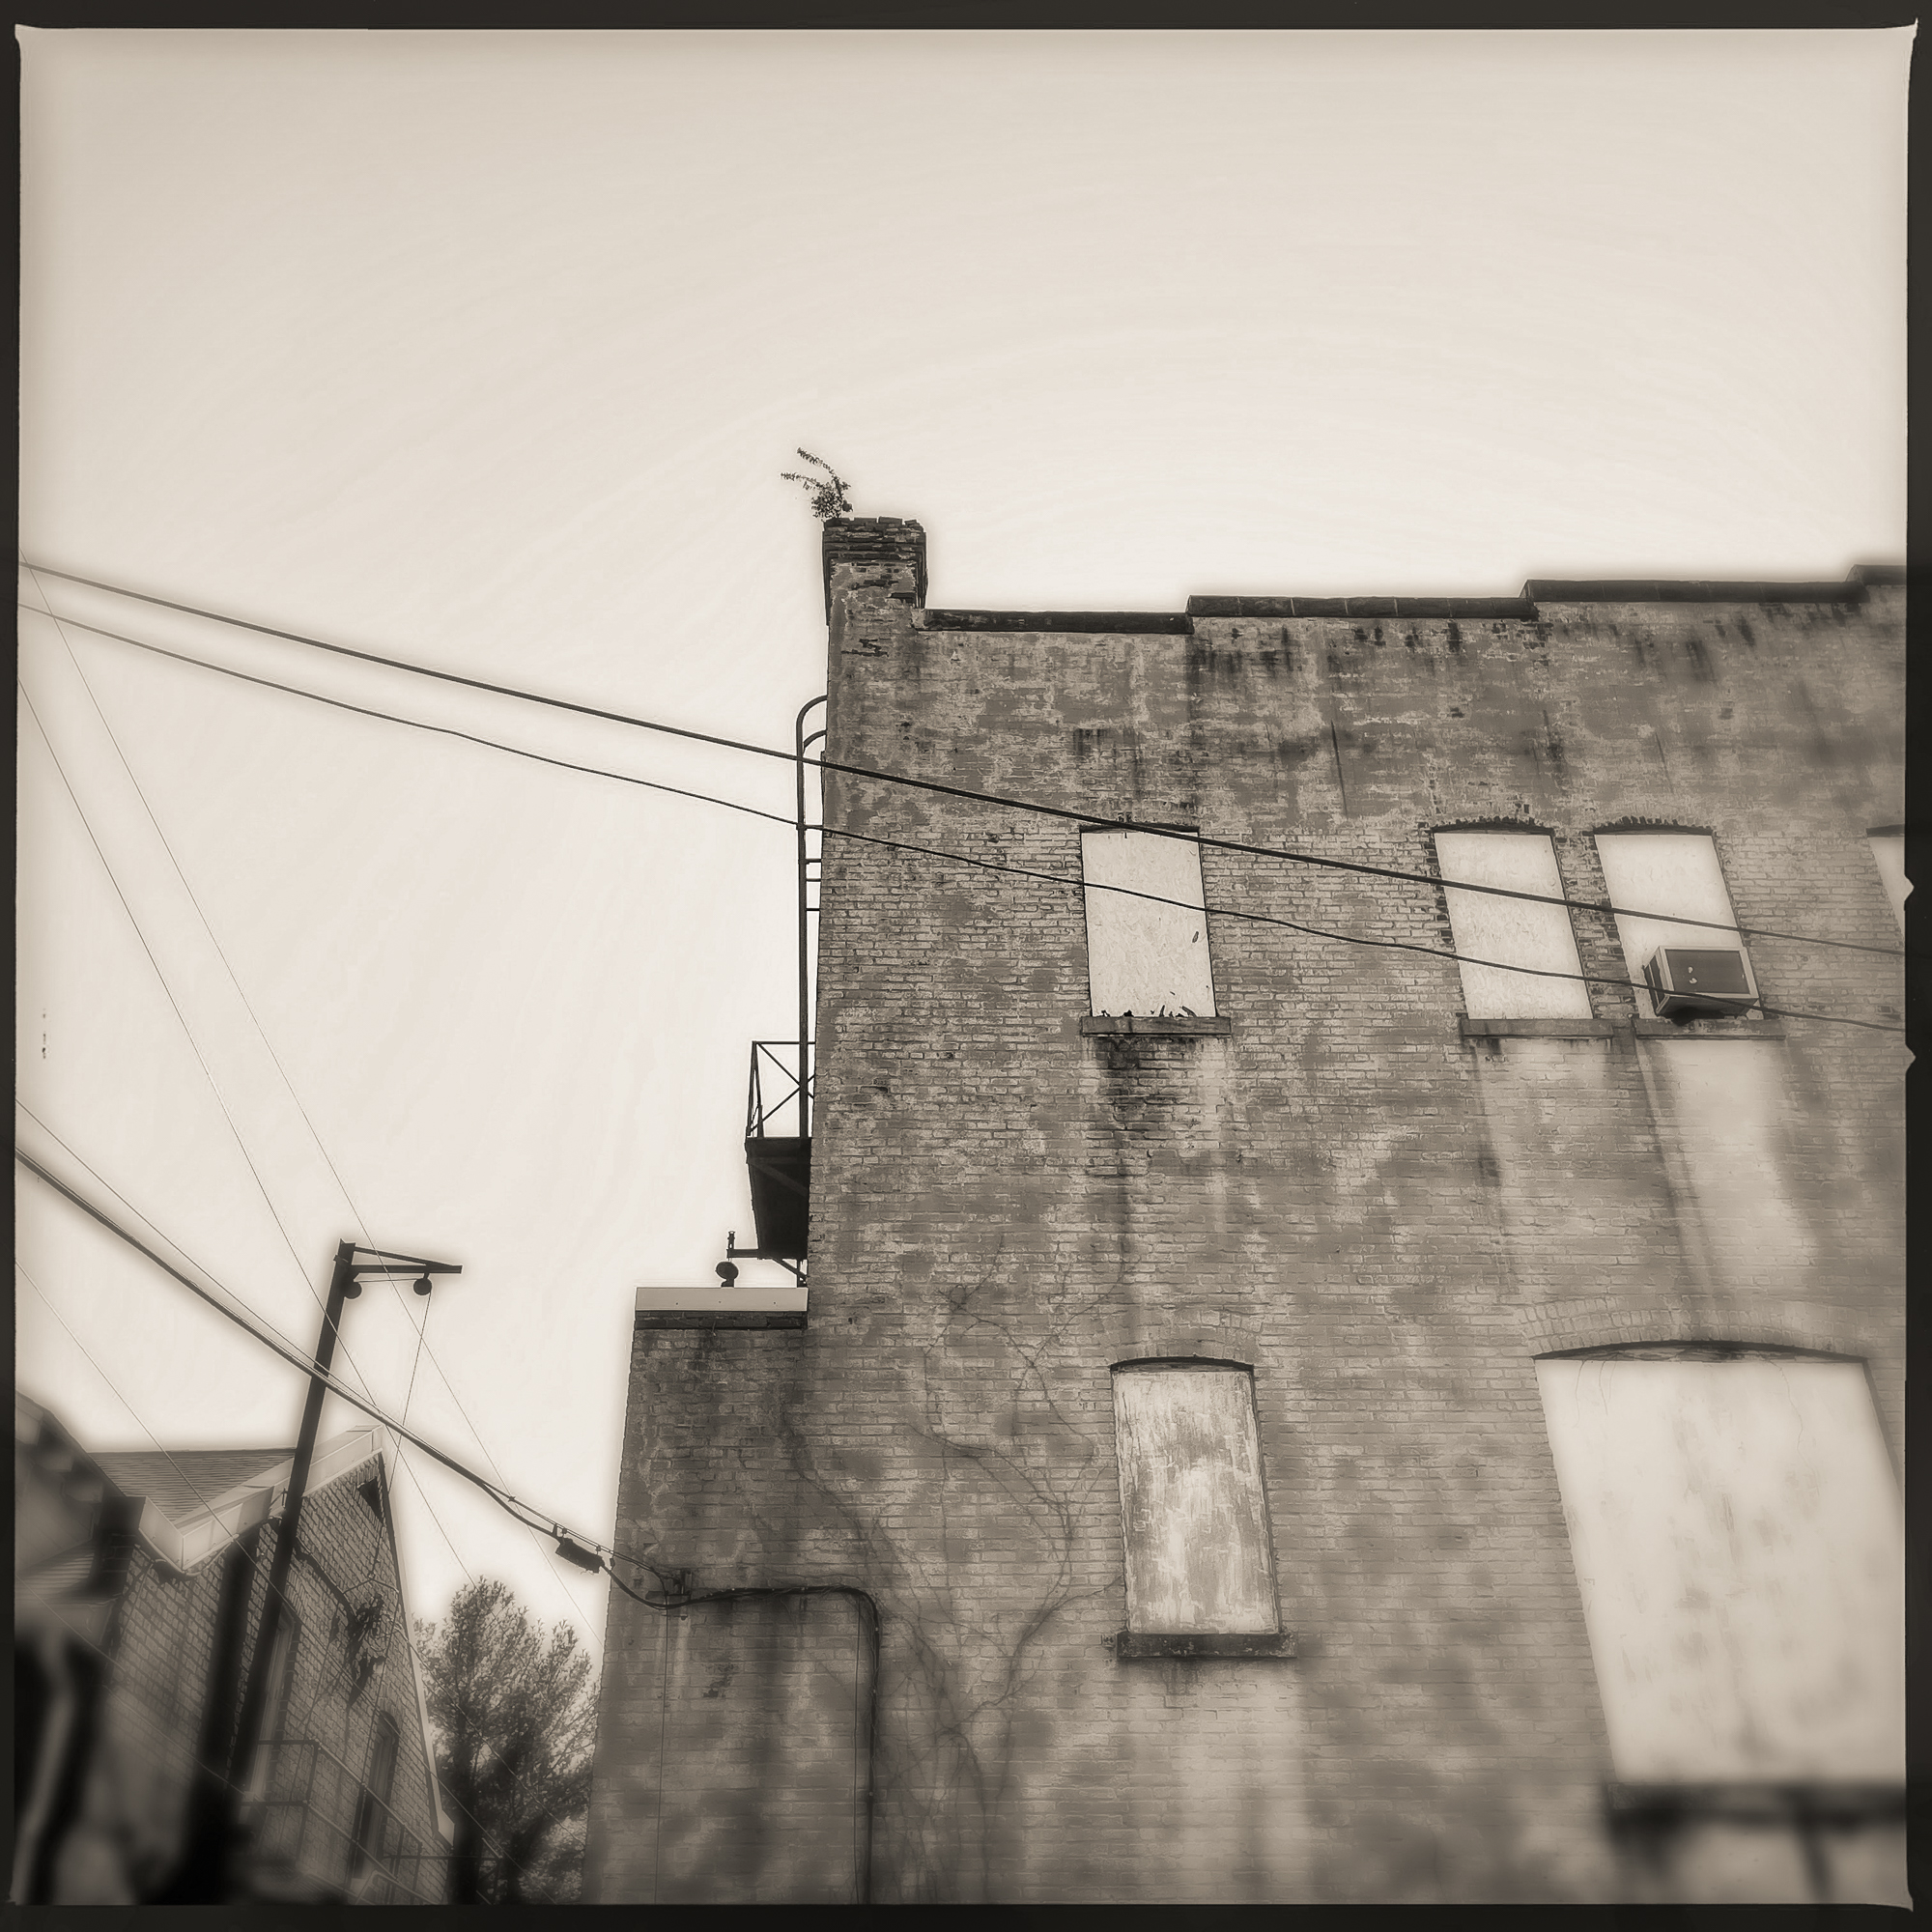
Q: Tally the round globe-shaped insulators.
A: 2